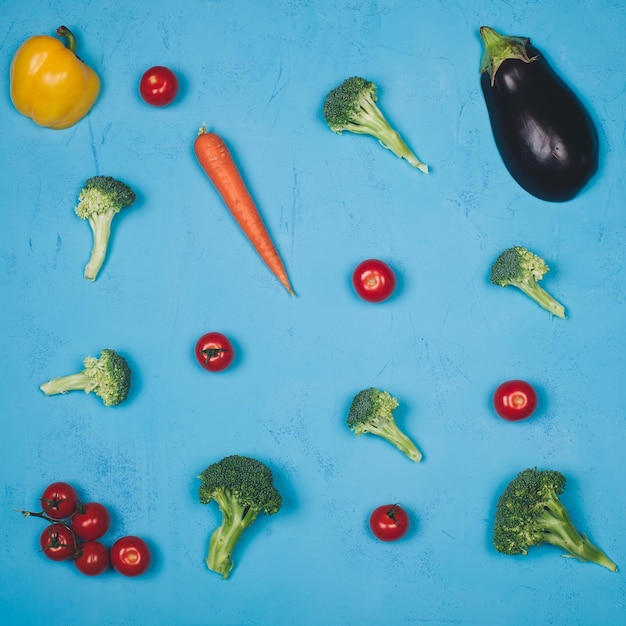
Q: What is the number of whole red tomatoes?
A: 10